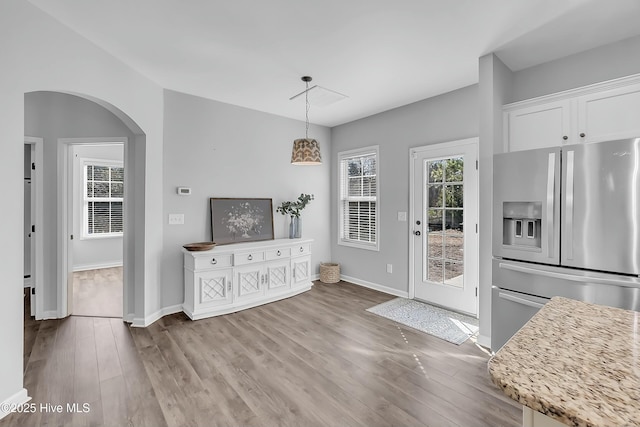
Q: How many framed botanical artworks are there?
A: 1